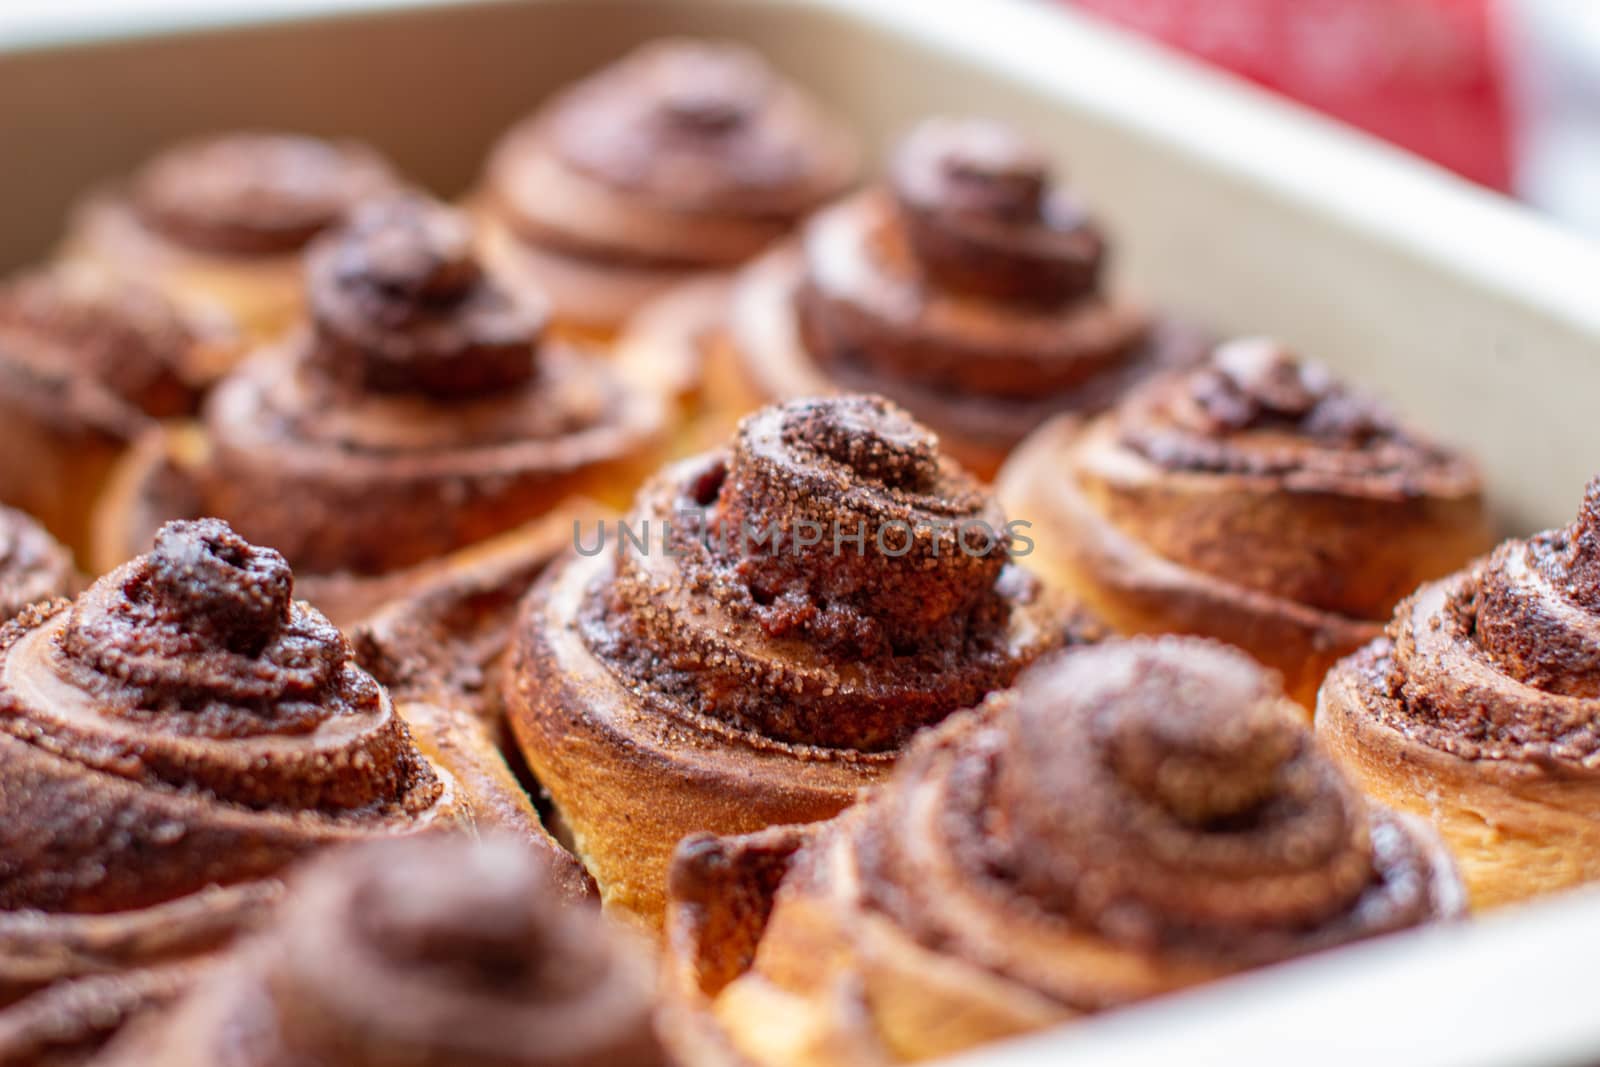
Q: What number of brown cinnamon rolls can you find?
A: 12